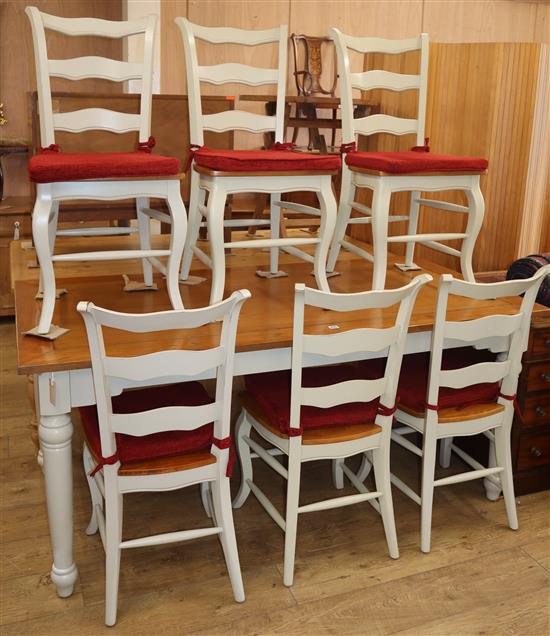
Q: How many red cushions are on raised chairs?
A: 3